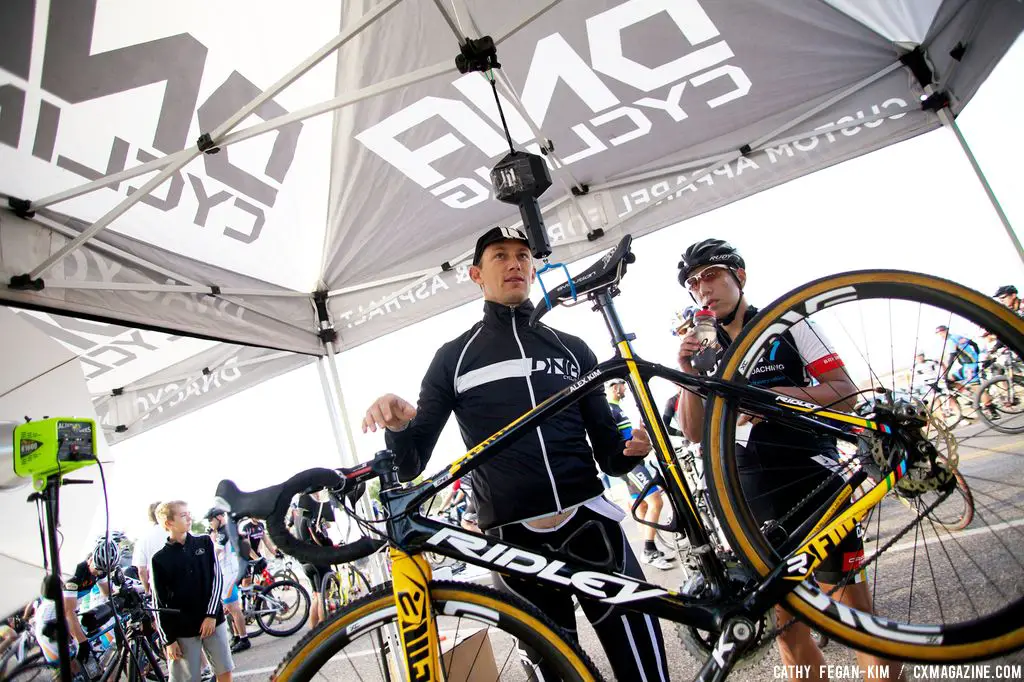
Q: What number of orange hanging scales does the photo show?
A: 0